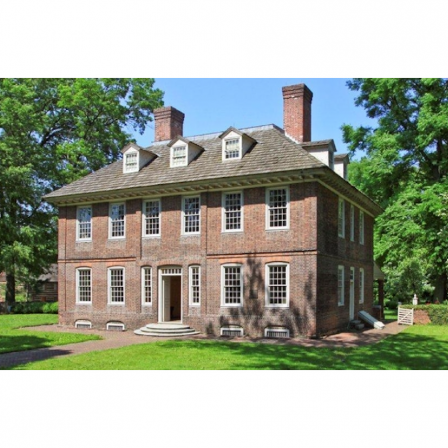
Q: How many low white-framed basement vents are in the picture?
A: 4